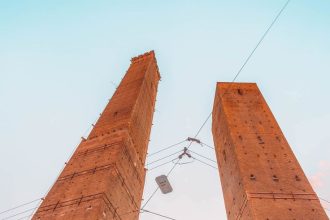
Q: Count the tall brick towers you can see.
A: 2